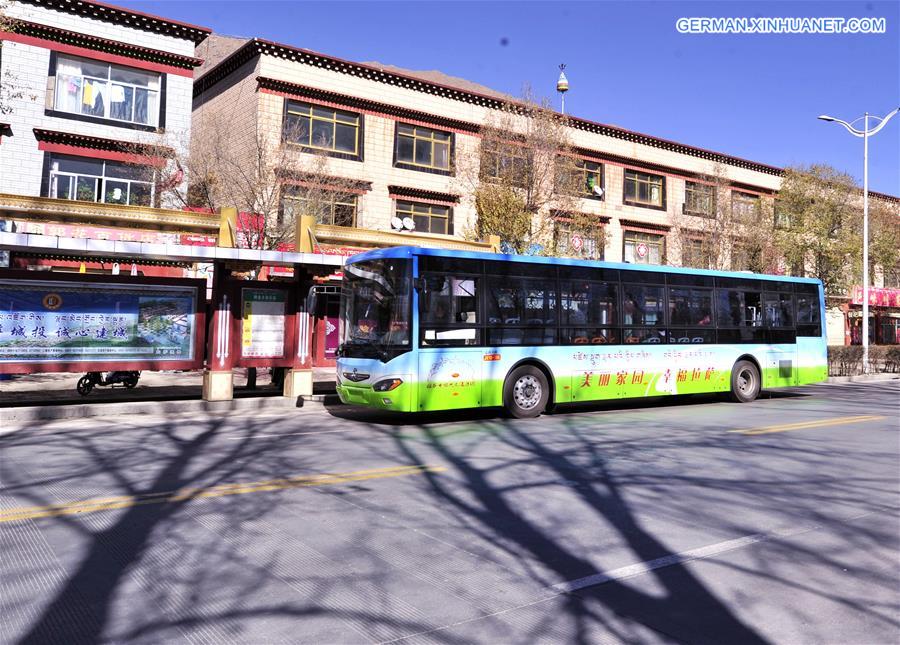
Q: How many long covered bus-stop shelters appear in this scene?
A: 1